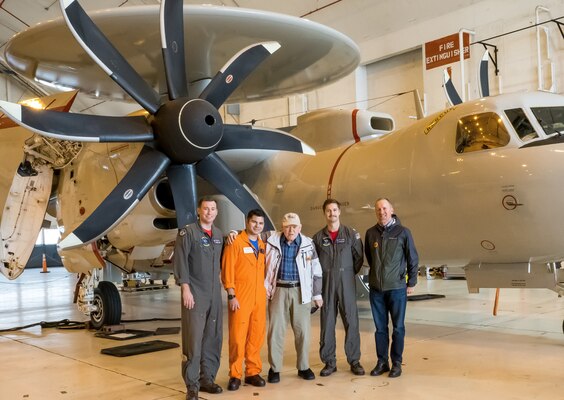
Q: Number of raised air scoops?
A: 1